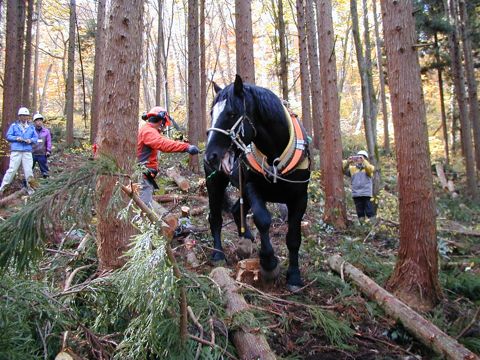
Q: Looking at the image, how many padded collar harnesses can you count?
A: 1